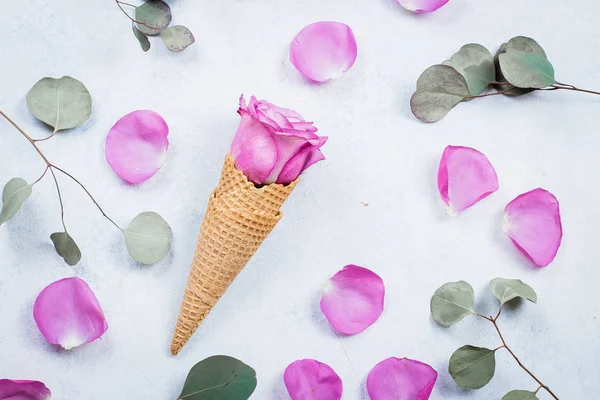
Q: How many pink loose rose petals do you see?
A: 10